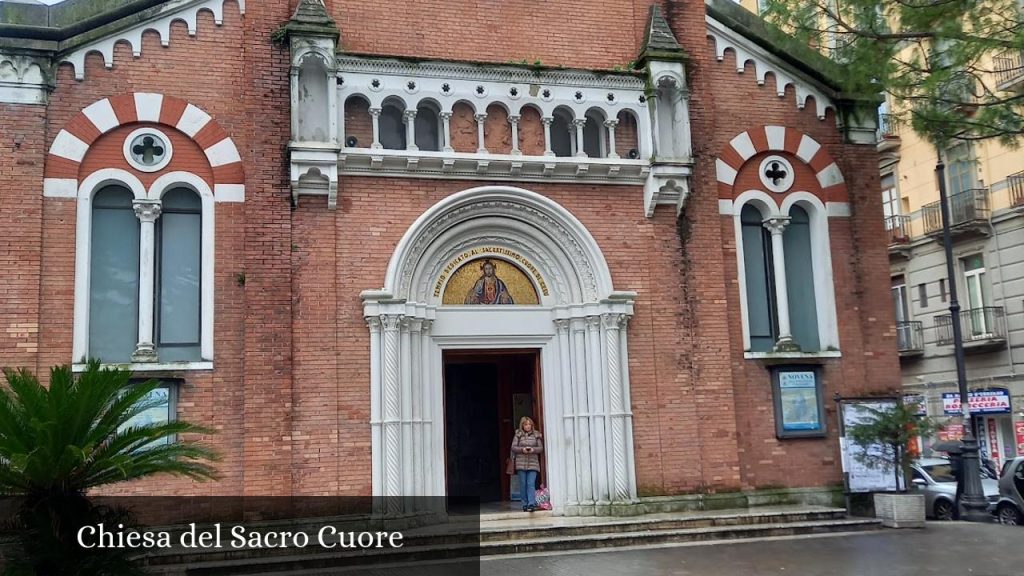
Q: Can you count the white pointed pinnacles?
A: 2